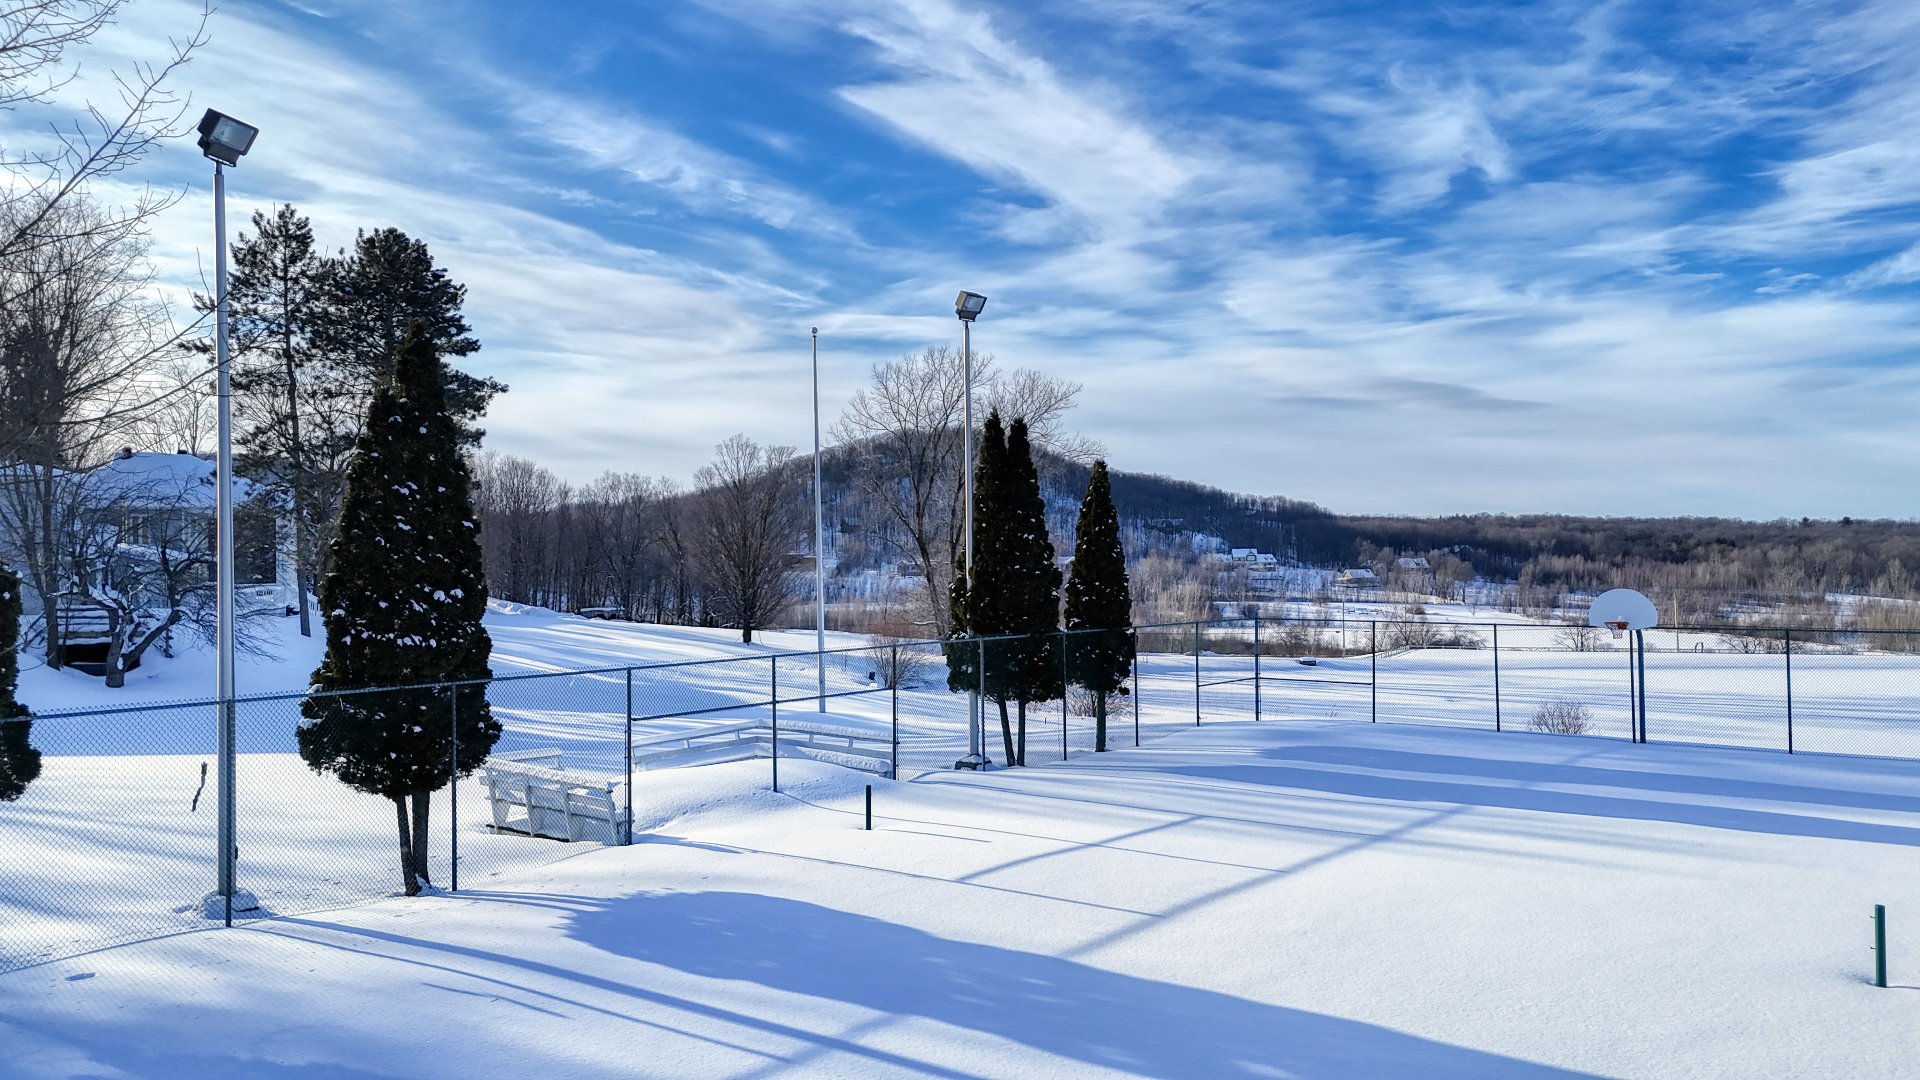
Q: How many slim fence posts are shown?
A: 14